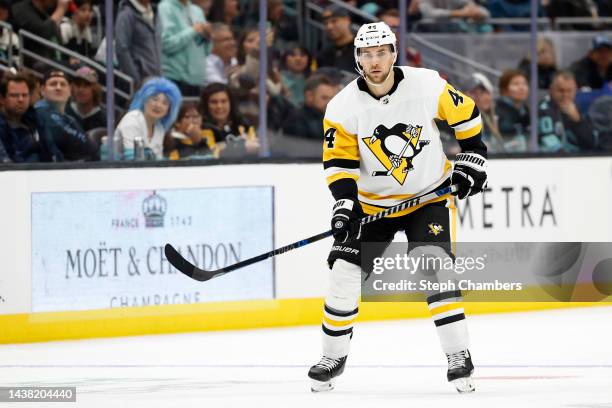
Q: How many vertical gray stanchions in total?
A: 4